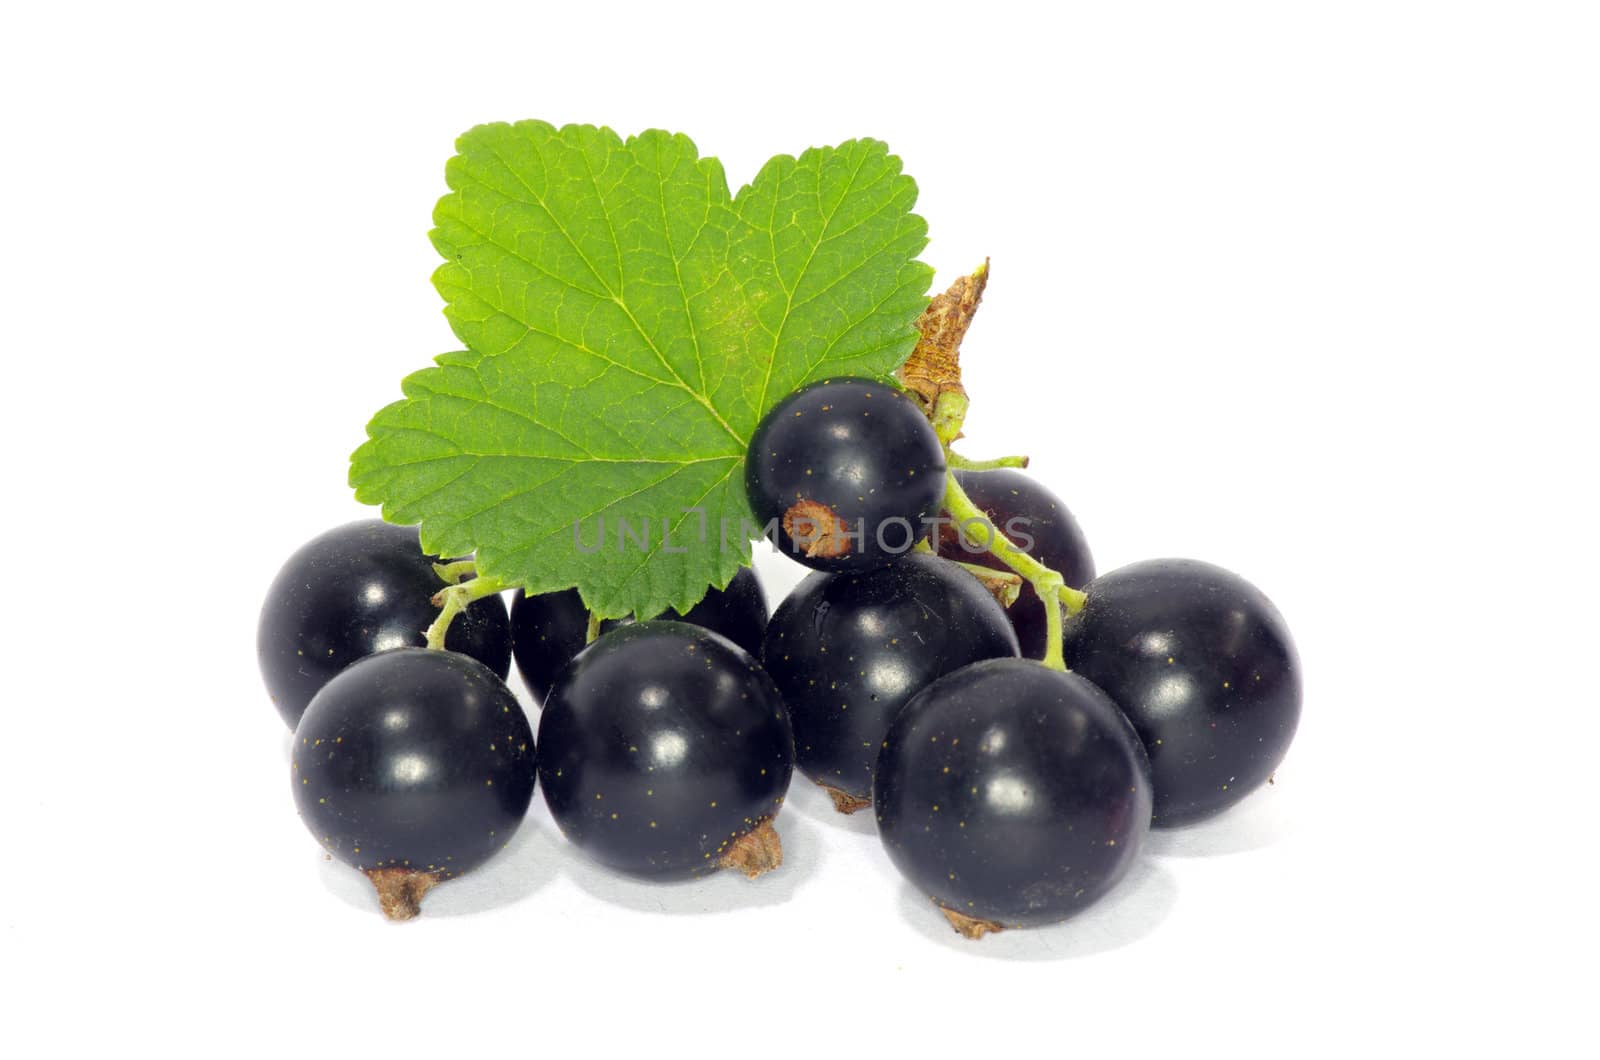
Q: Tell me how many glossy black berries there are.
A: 9